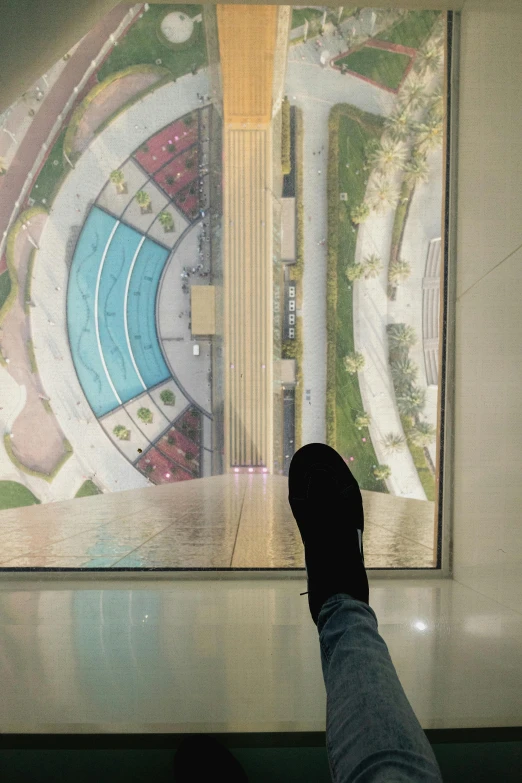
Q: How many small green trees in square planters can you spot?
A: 6